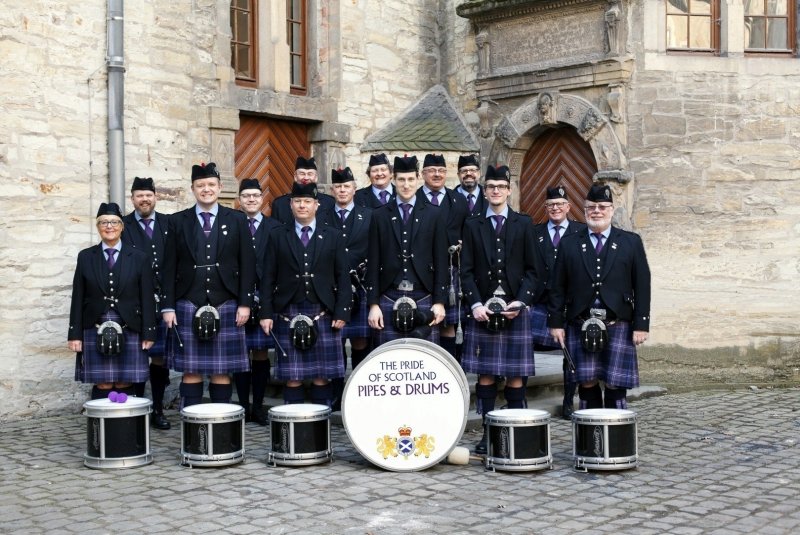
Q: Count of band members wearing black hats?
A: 14